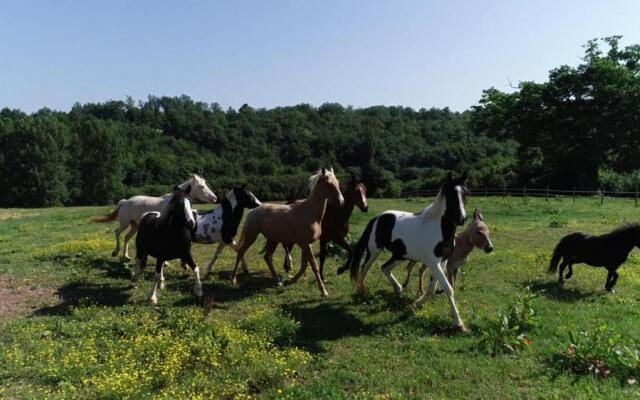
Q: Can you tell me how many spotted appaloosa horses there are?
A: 1